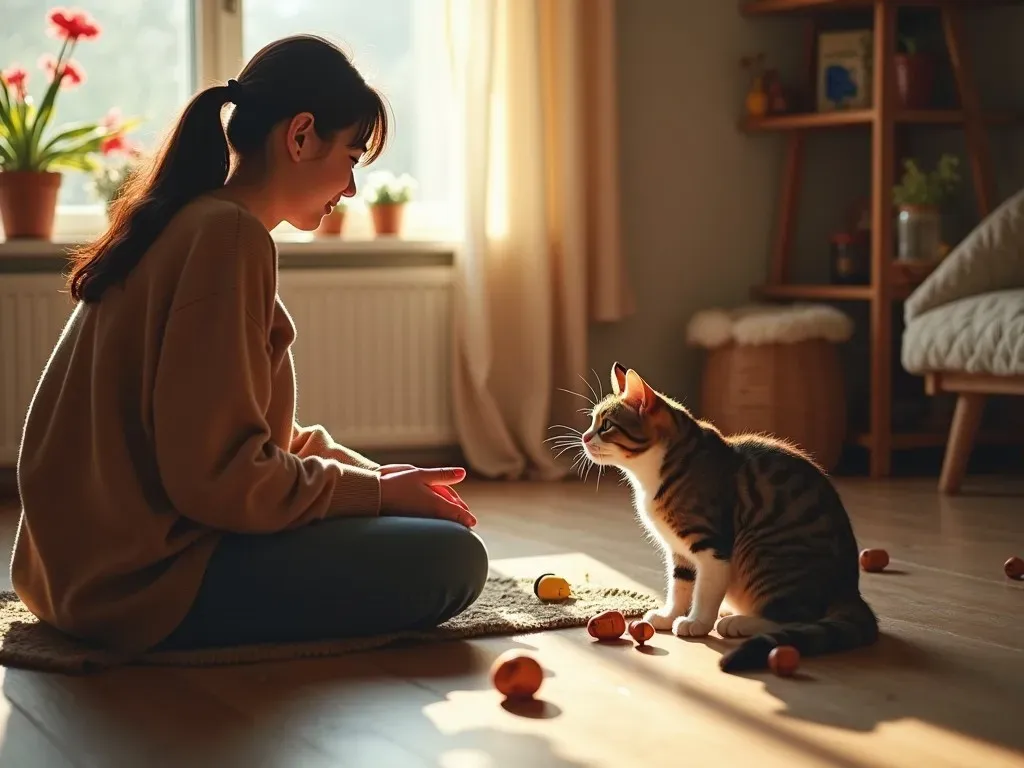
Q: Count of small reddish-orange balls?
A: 6